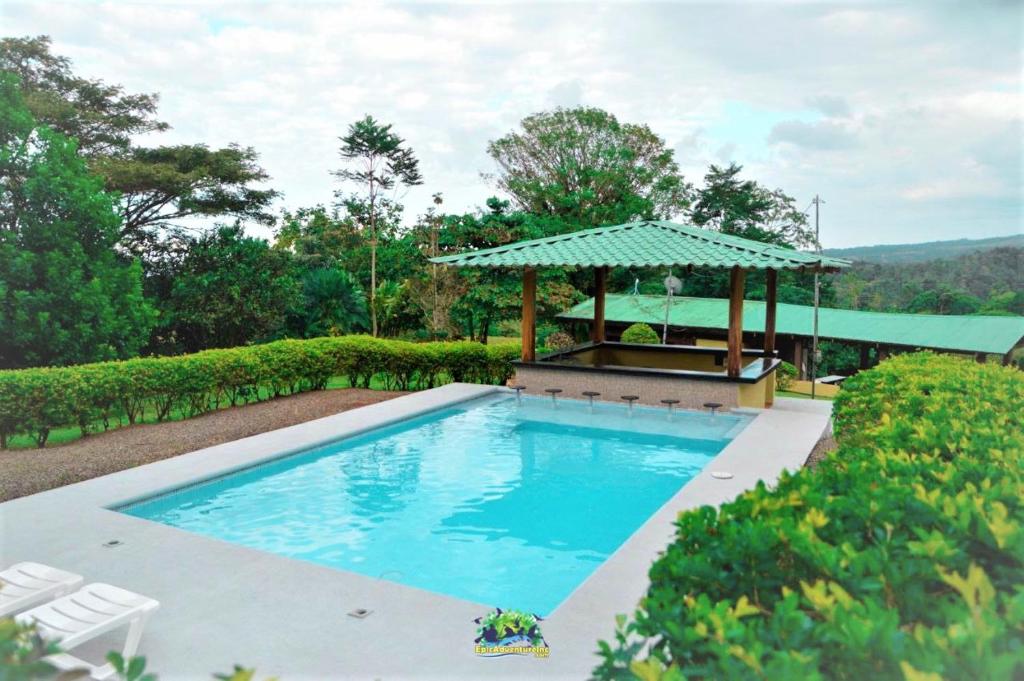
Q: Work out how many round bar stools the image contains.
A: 6